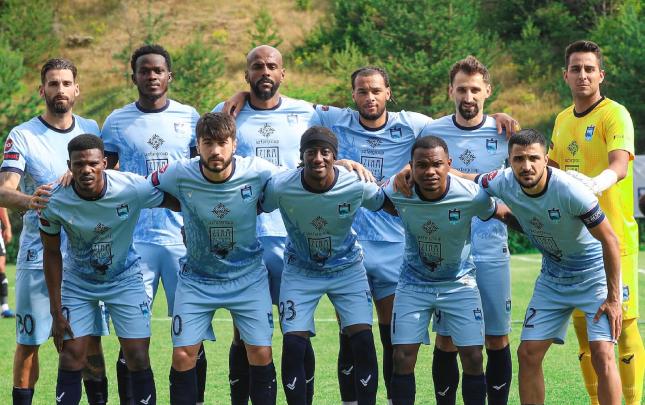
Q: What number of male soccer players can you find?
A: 11